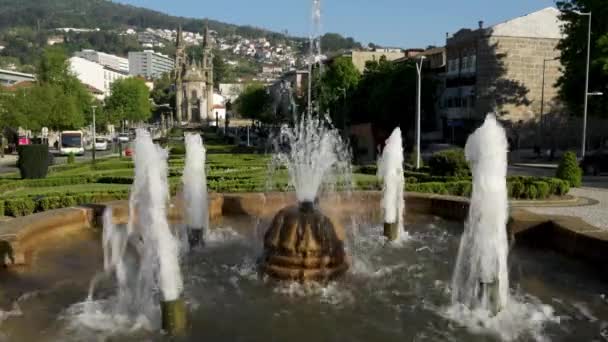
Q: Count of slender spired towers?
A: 2